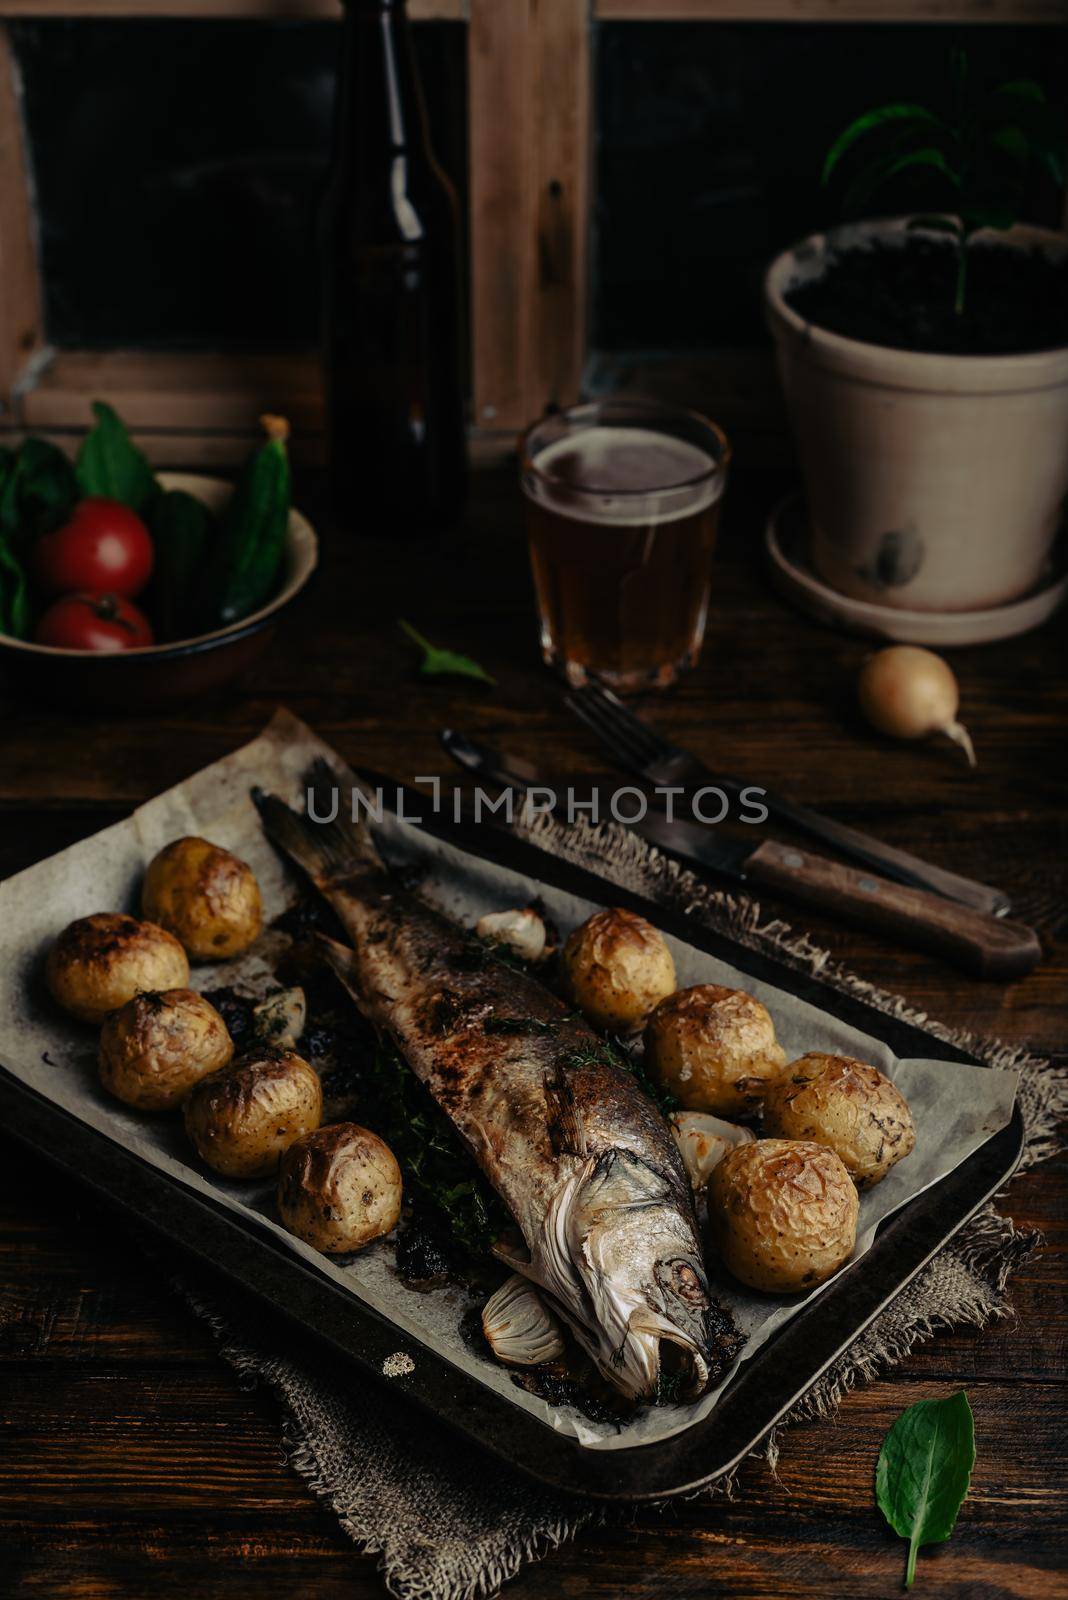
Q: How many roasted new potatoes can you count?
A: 9